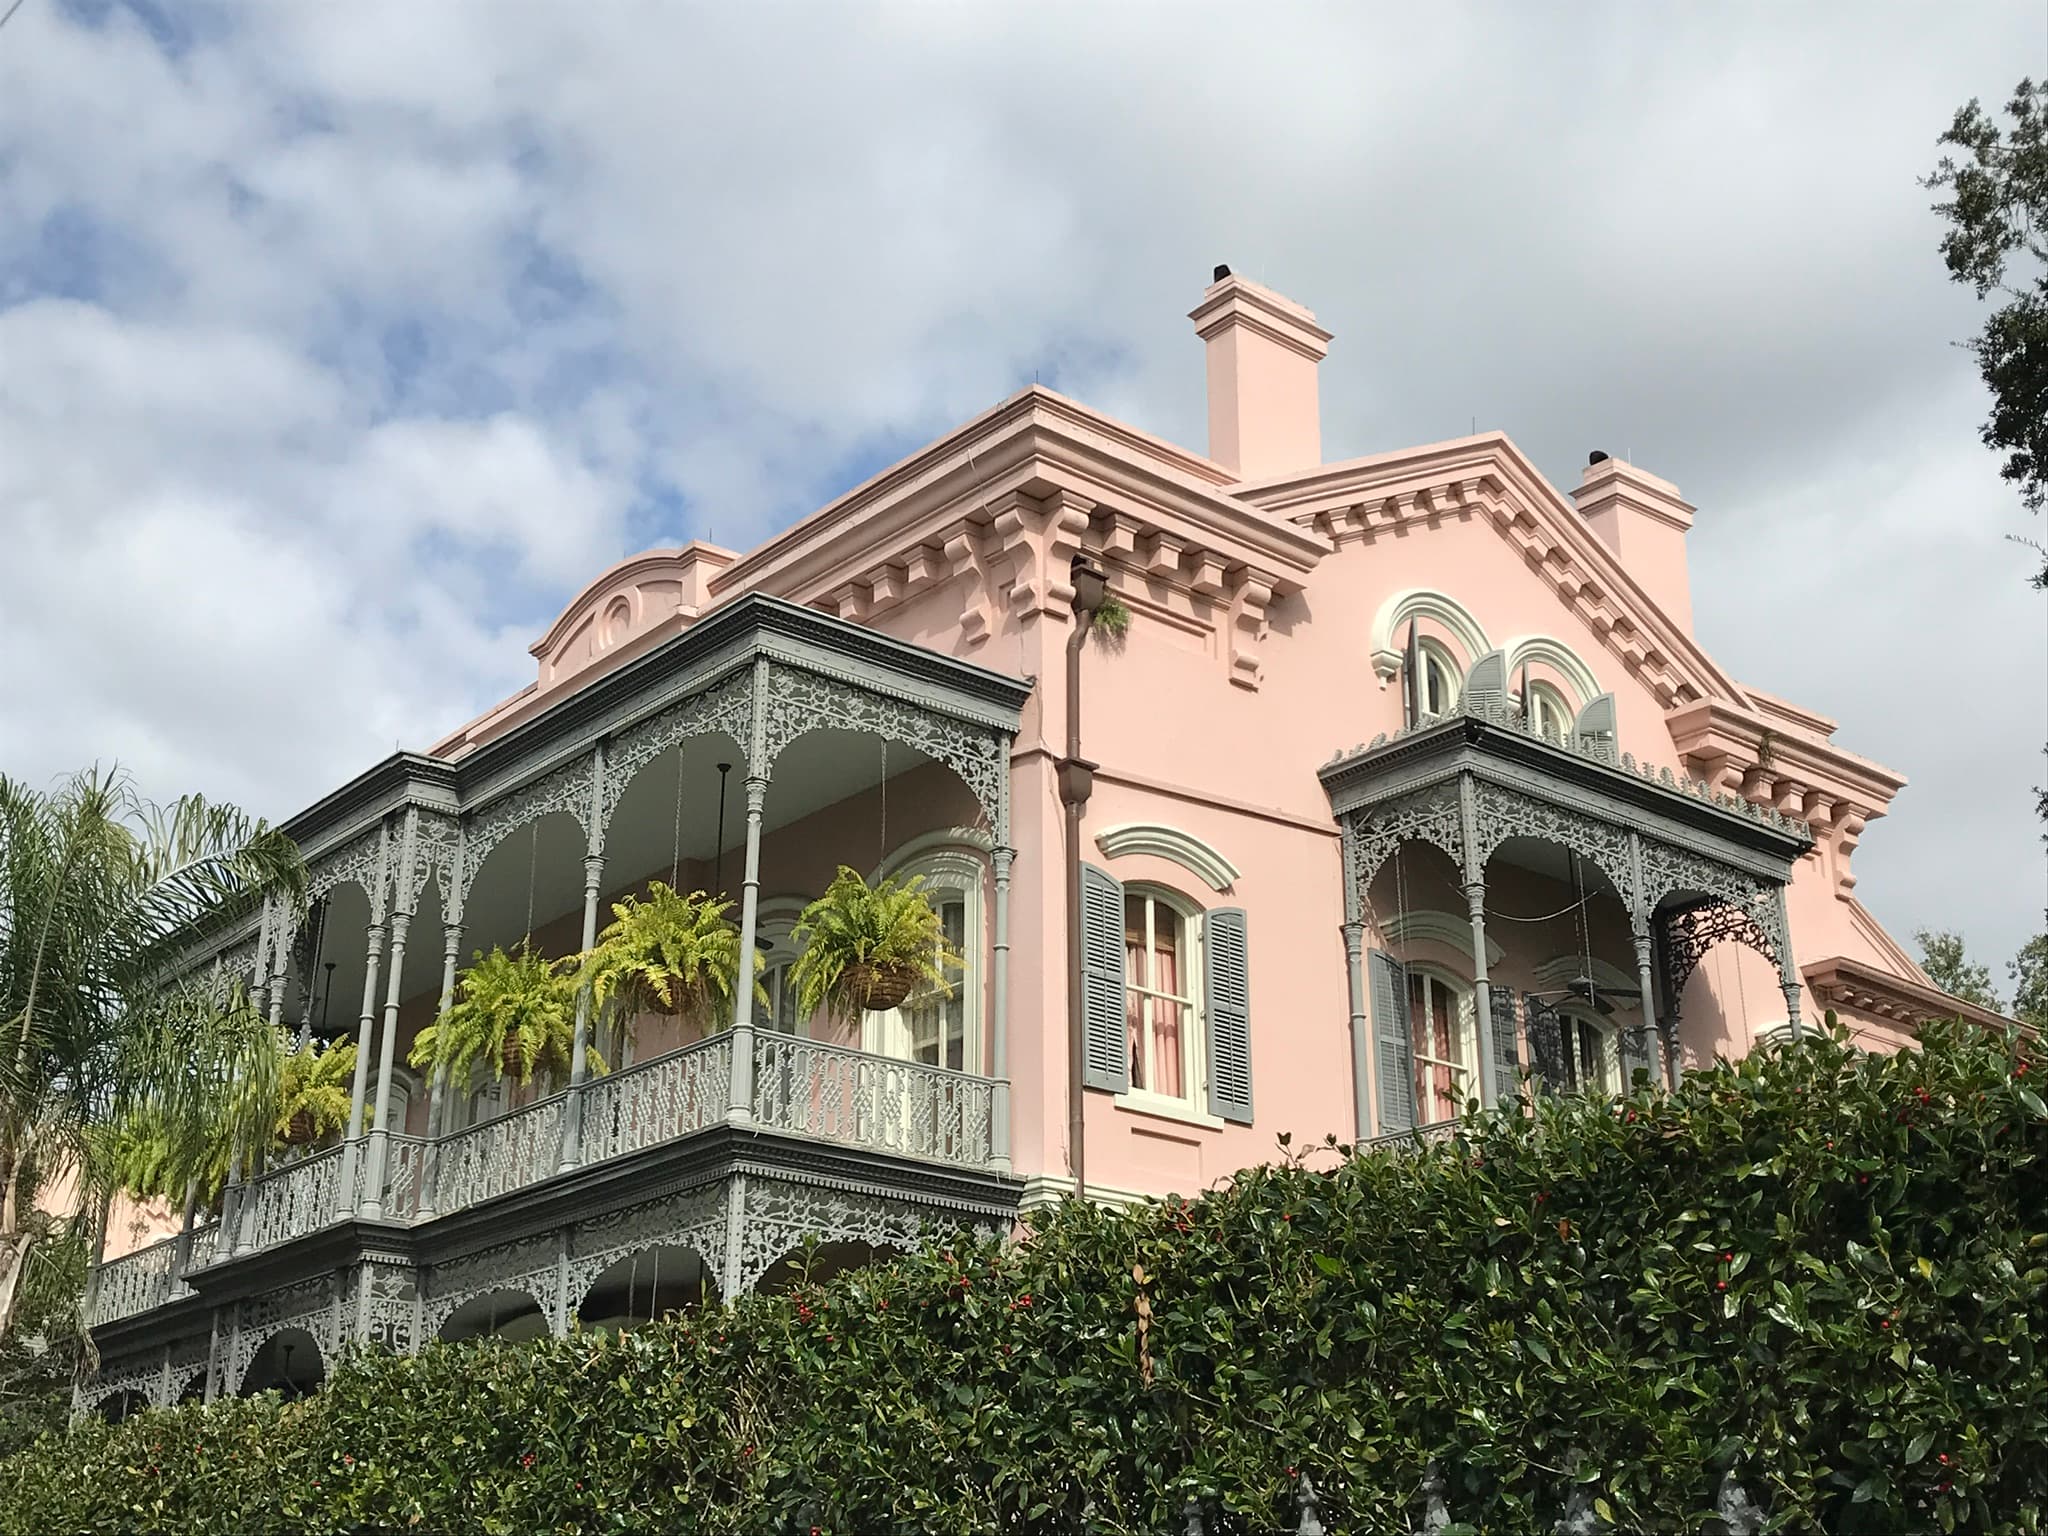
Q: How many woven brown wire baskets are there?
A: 4